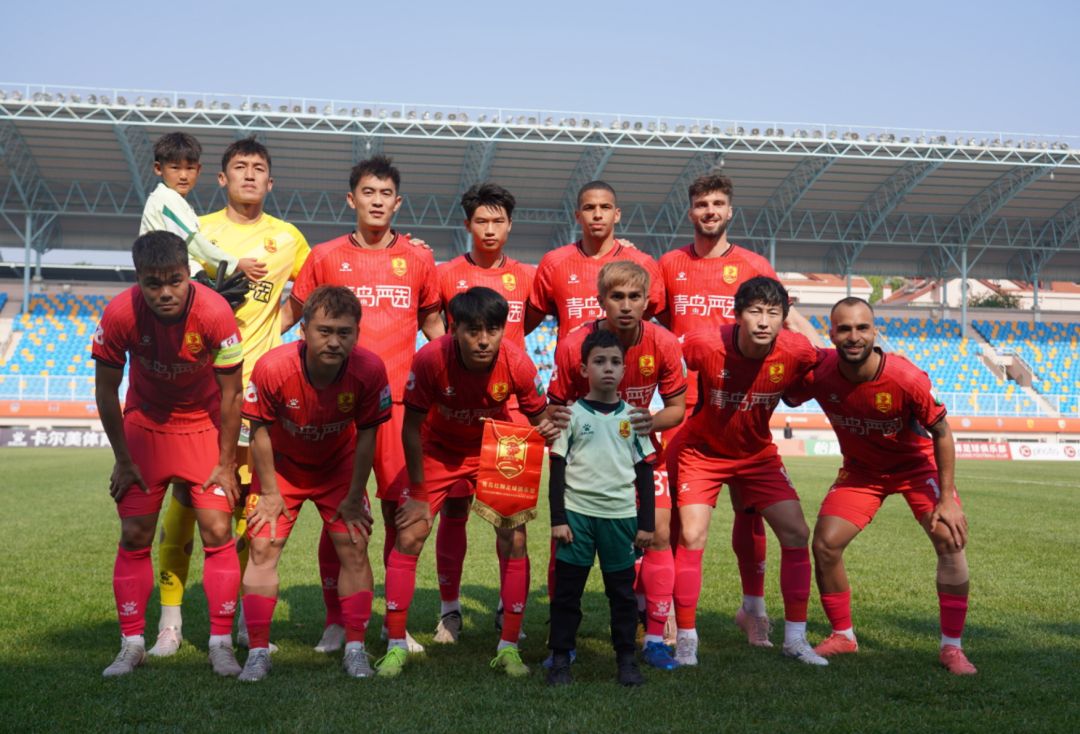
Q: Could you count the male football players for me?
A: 11